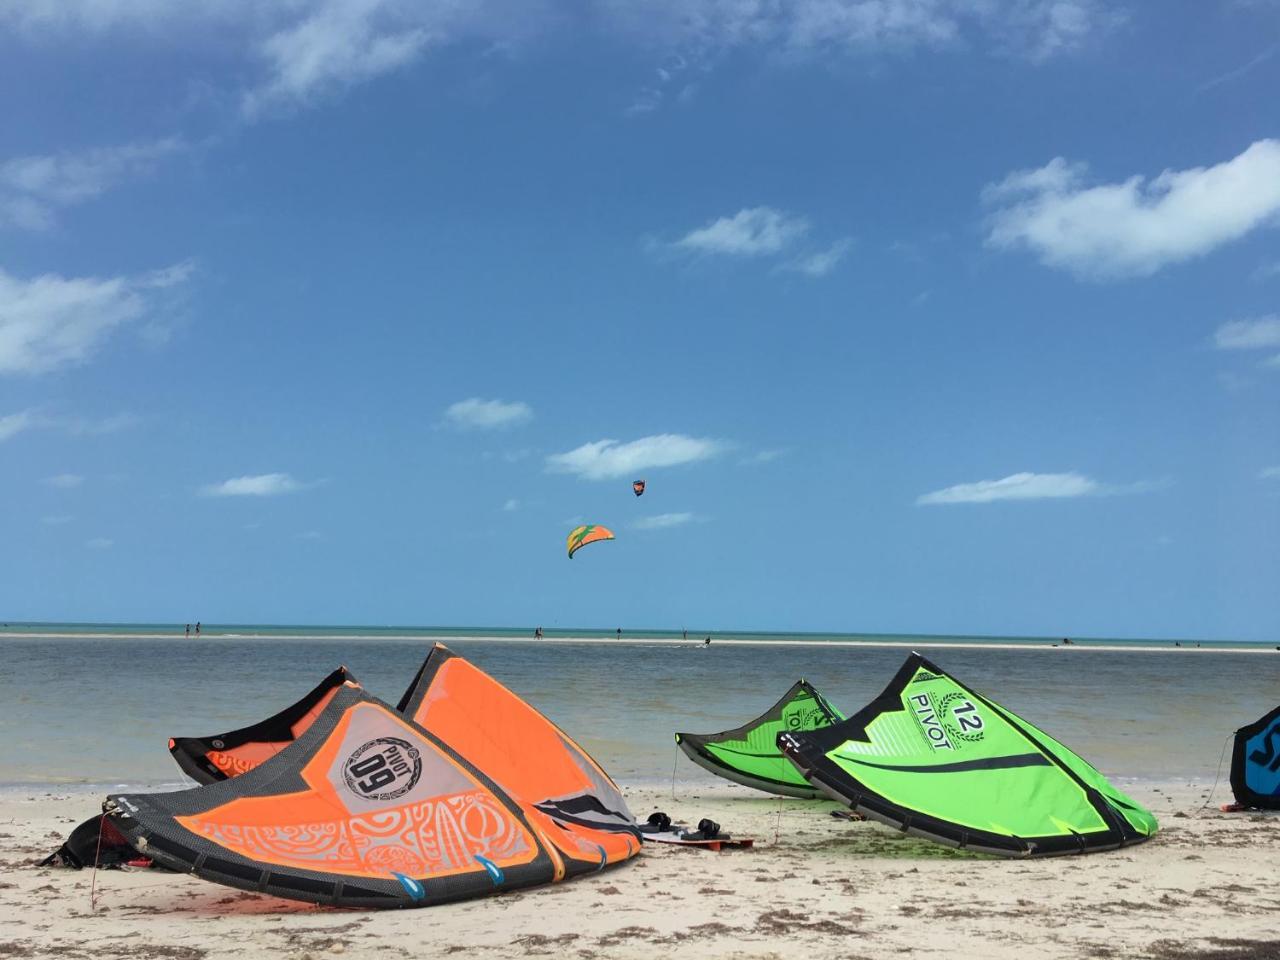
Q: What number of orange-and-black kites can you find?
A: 2